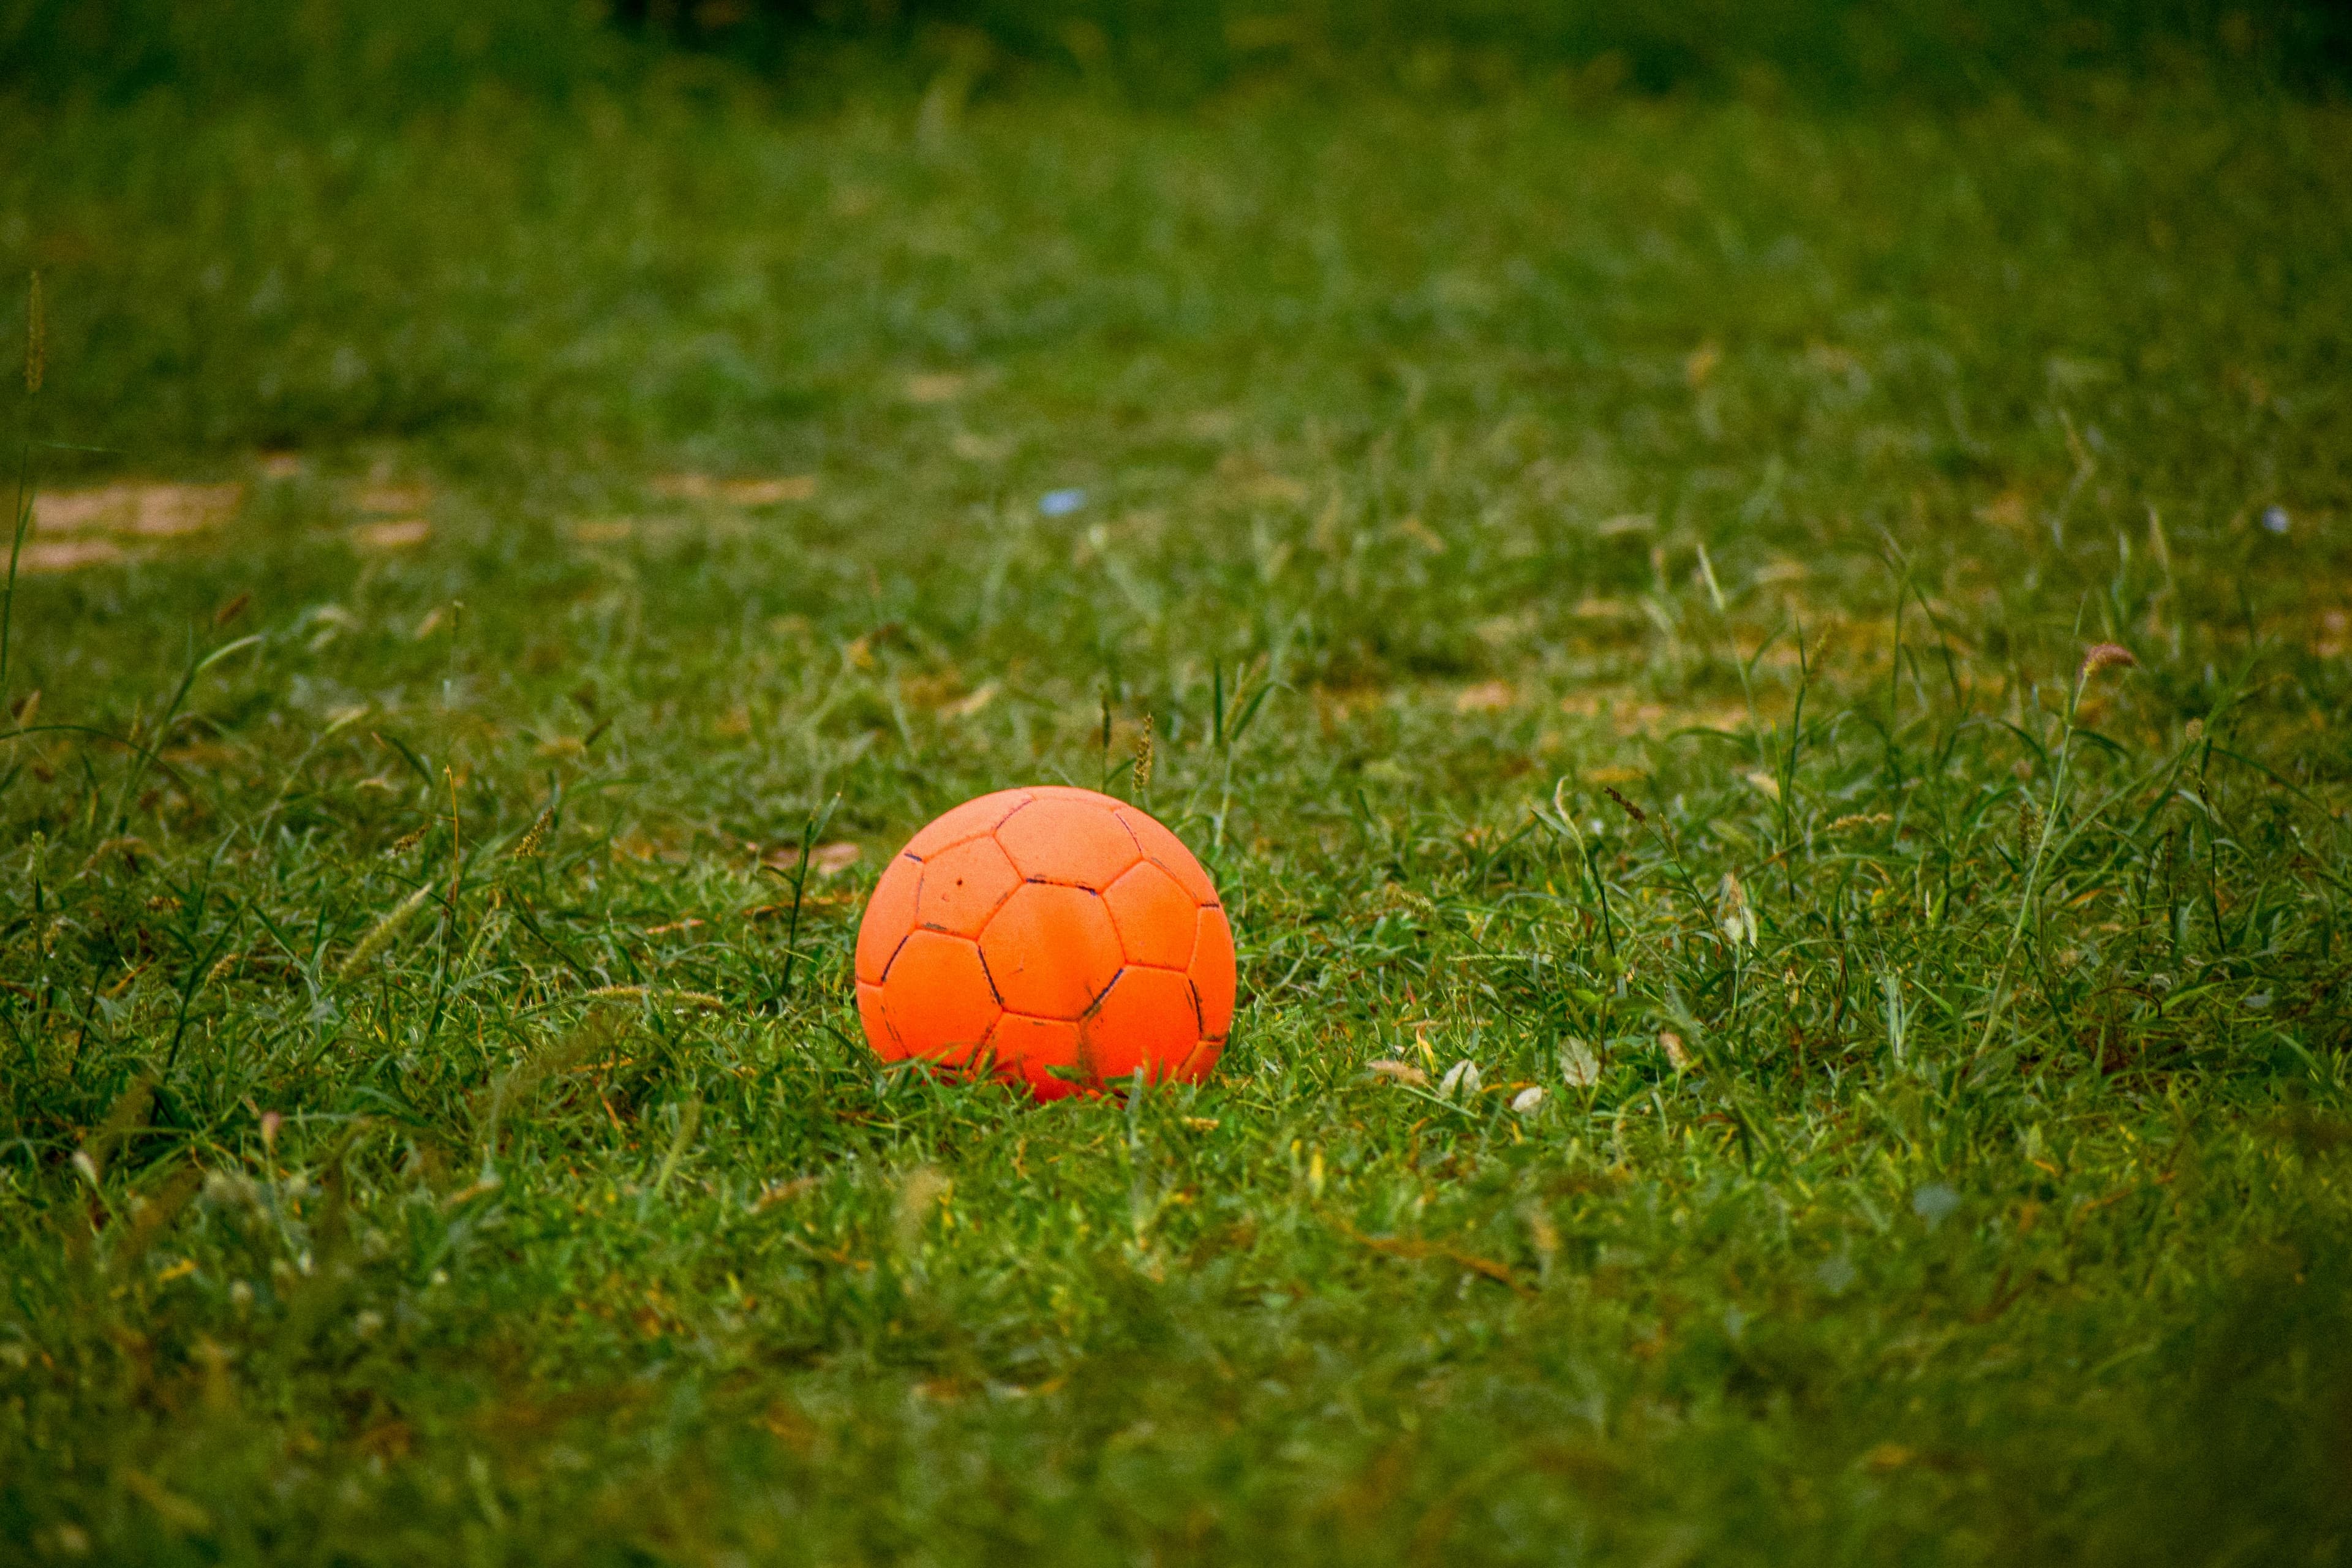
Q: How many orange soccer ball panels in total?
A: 14